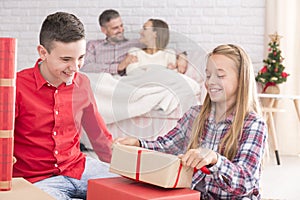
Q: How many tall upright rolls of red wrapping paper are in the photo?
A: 1